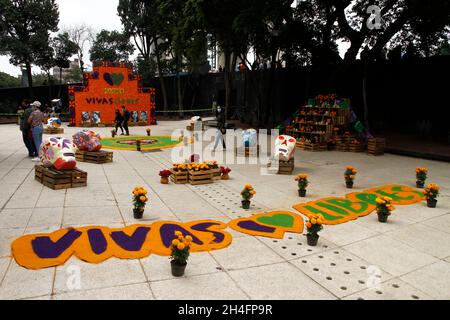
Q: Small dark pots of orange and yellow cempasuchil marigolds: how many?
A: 9